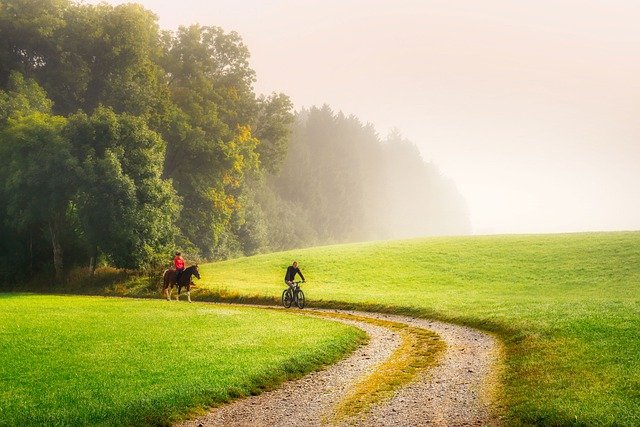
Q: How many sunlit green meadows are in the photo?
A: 2